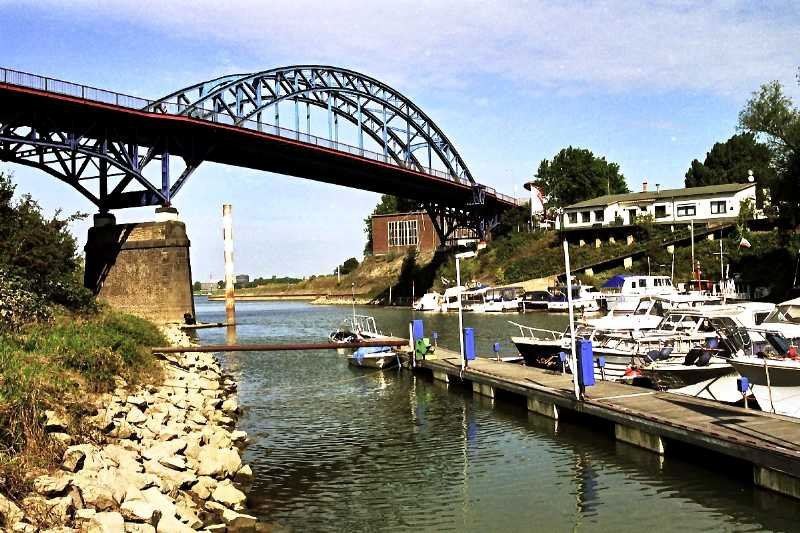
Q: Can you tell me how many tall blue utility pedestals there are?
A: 3